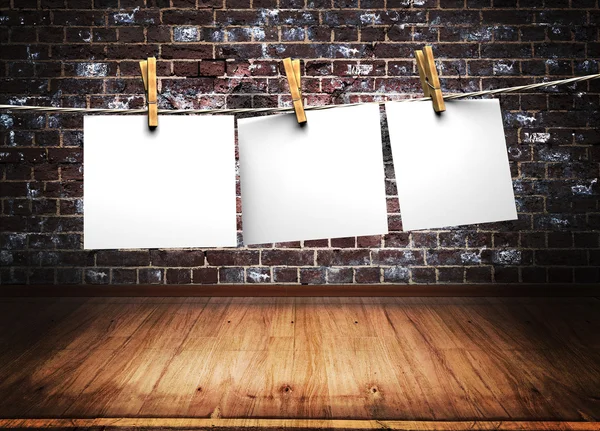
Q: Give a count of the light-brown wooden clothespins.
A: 3